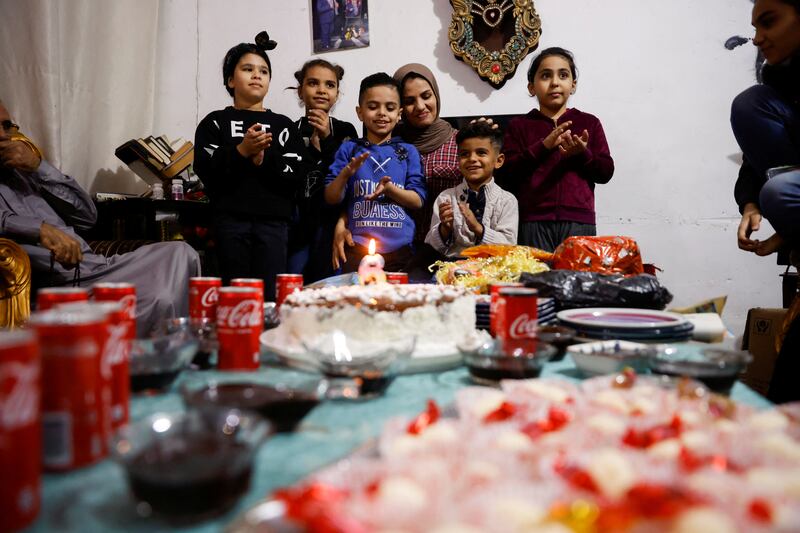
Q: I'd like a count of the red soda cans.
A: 12